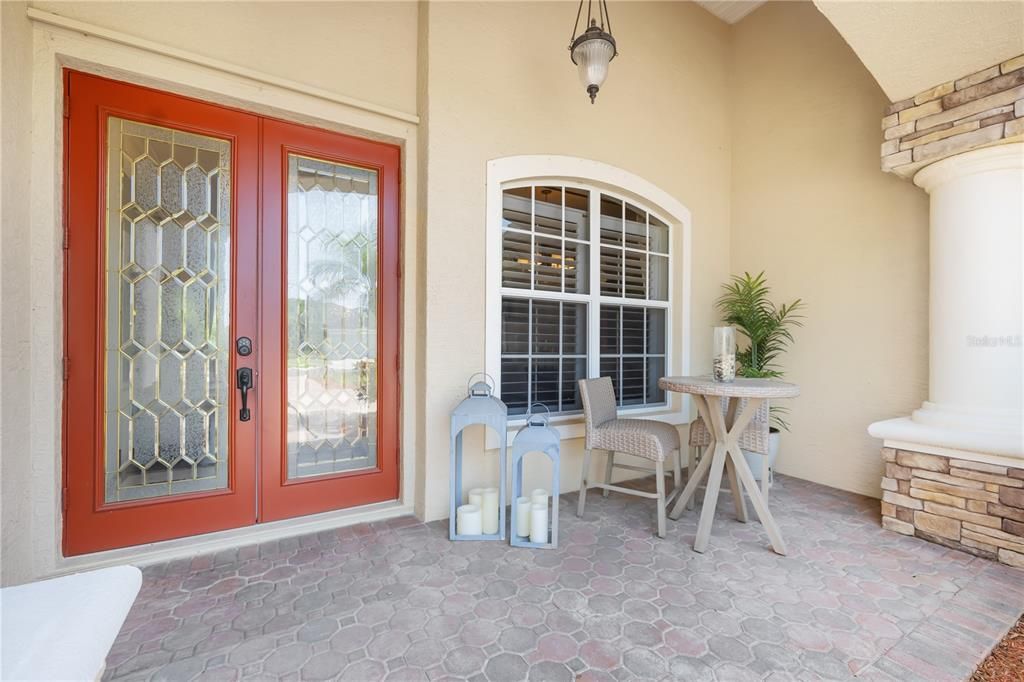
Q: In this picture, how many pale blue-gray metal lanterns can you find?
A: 2